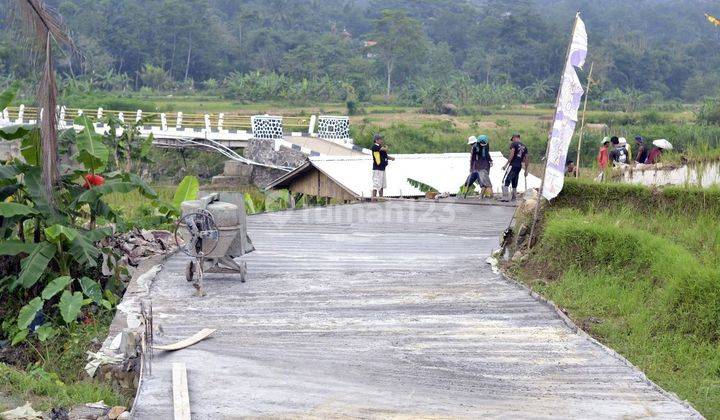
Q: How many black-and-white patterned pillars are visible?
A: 2